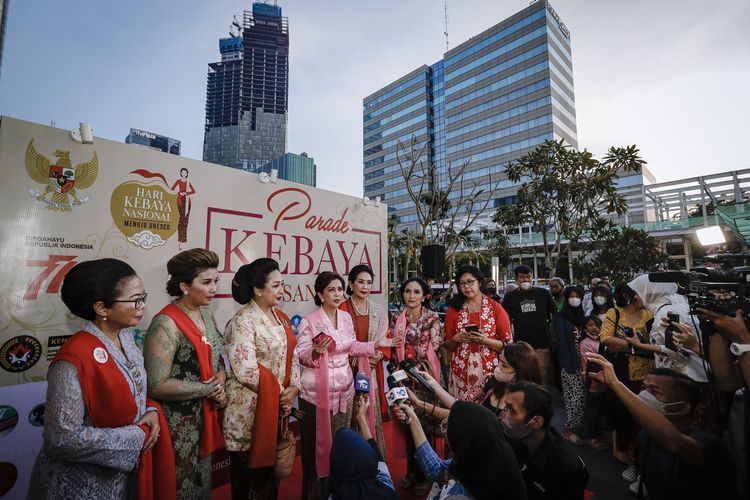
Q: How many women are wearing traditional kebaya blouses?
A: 7